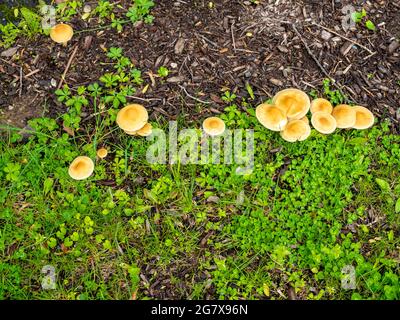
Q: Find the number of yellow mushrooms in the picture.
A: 13